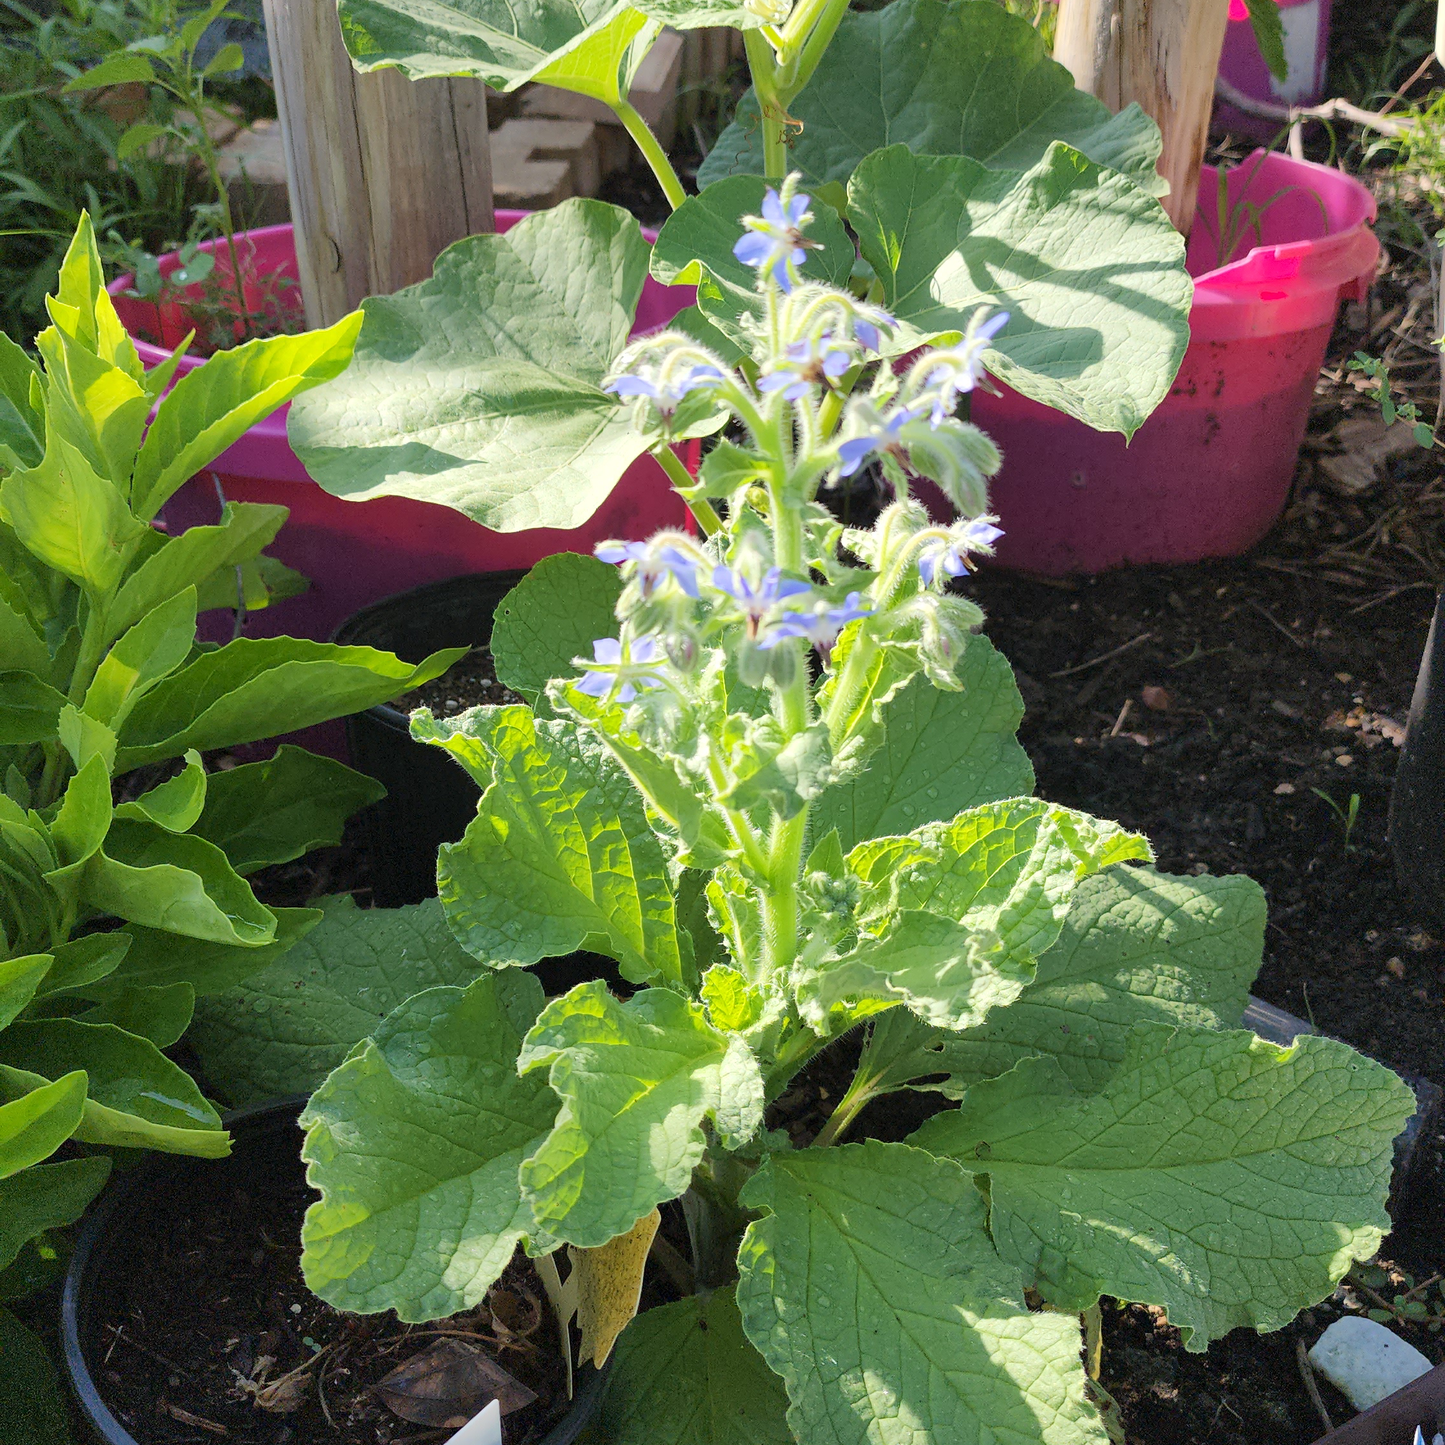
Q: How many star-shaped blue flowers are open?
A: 11